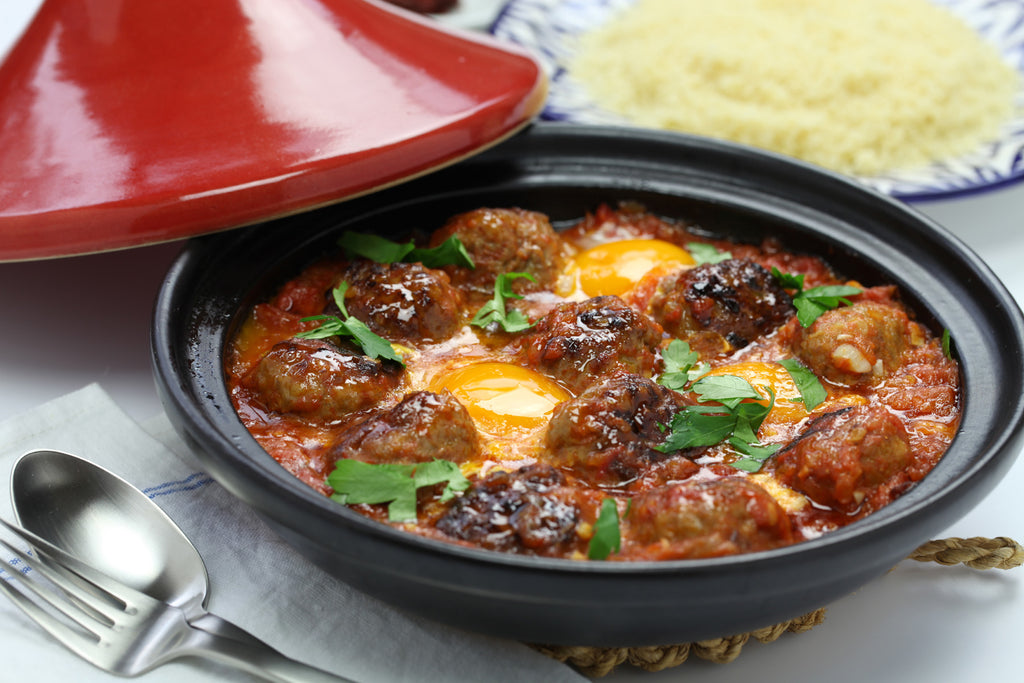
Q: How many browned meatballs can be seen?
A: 11